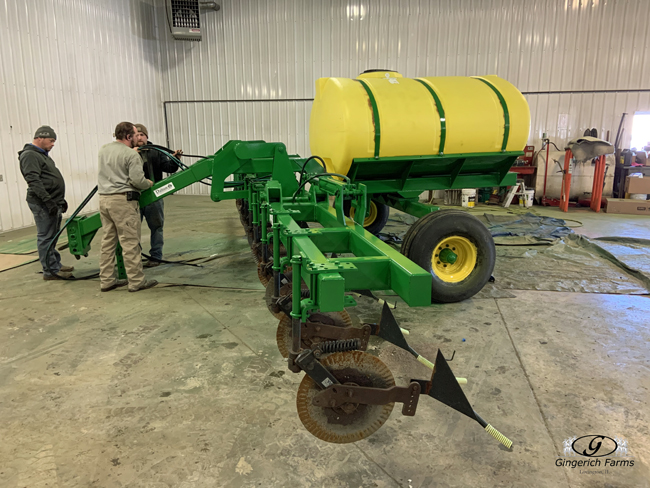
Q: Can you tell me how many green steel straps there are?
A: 3